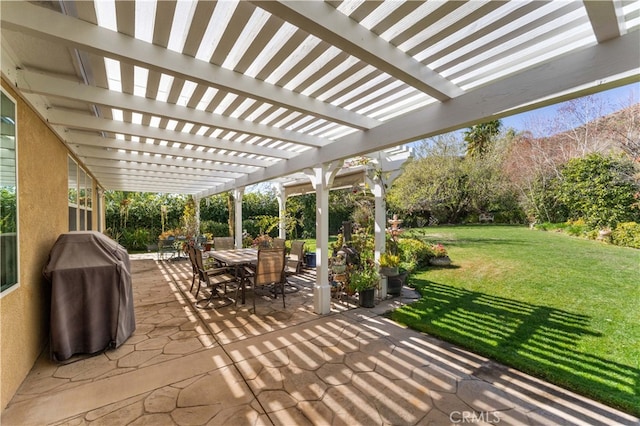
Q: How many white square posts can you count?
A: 5